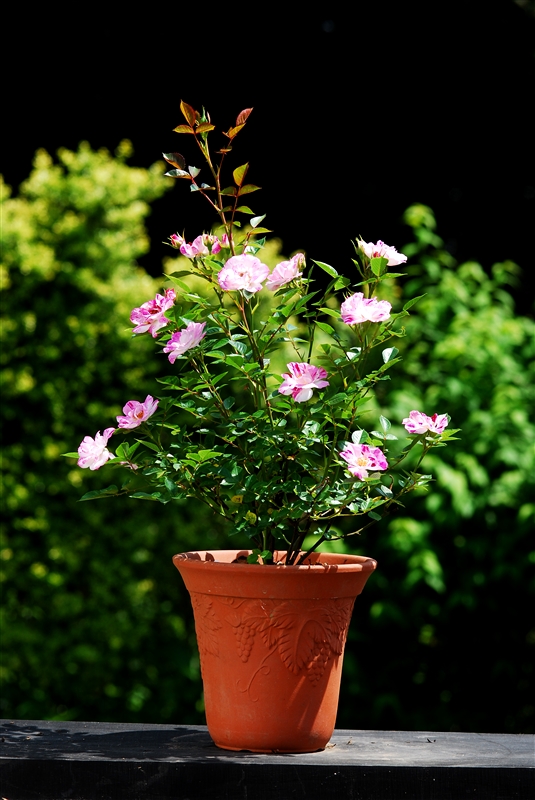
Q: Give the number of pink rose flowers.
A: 12